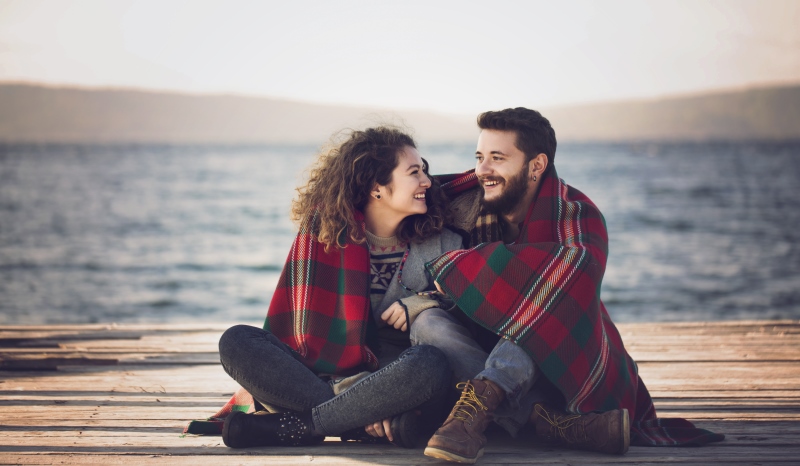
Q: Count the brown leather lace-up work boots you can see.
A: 2